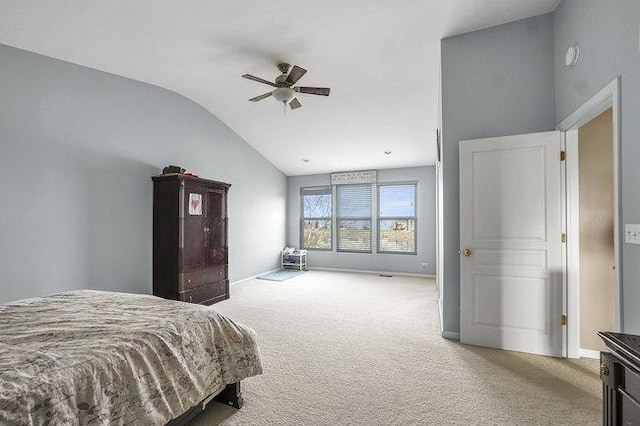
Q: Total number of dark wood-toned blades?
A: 5